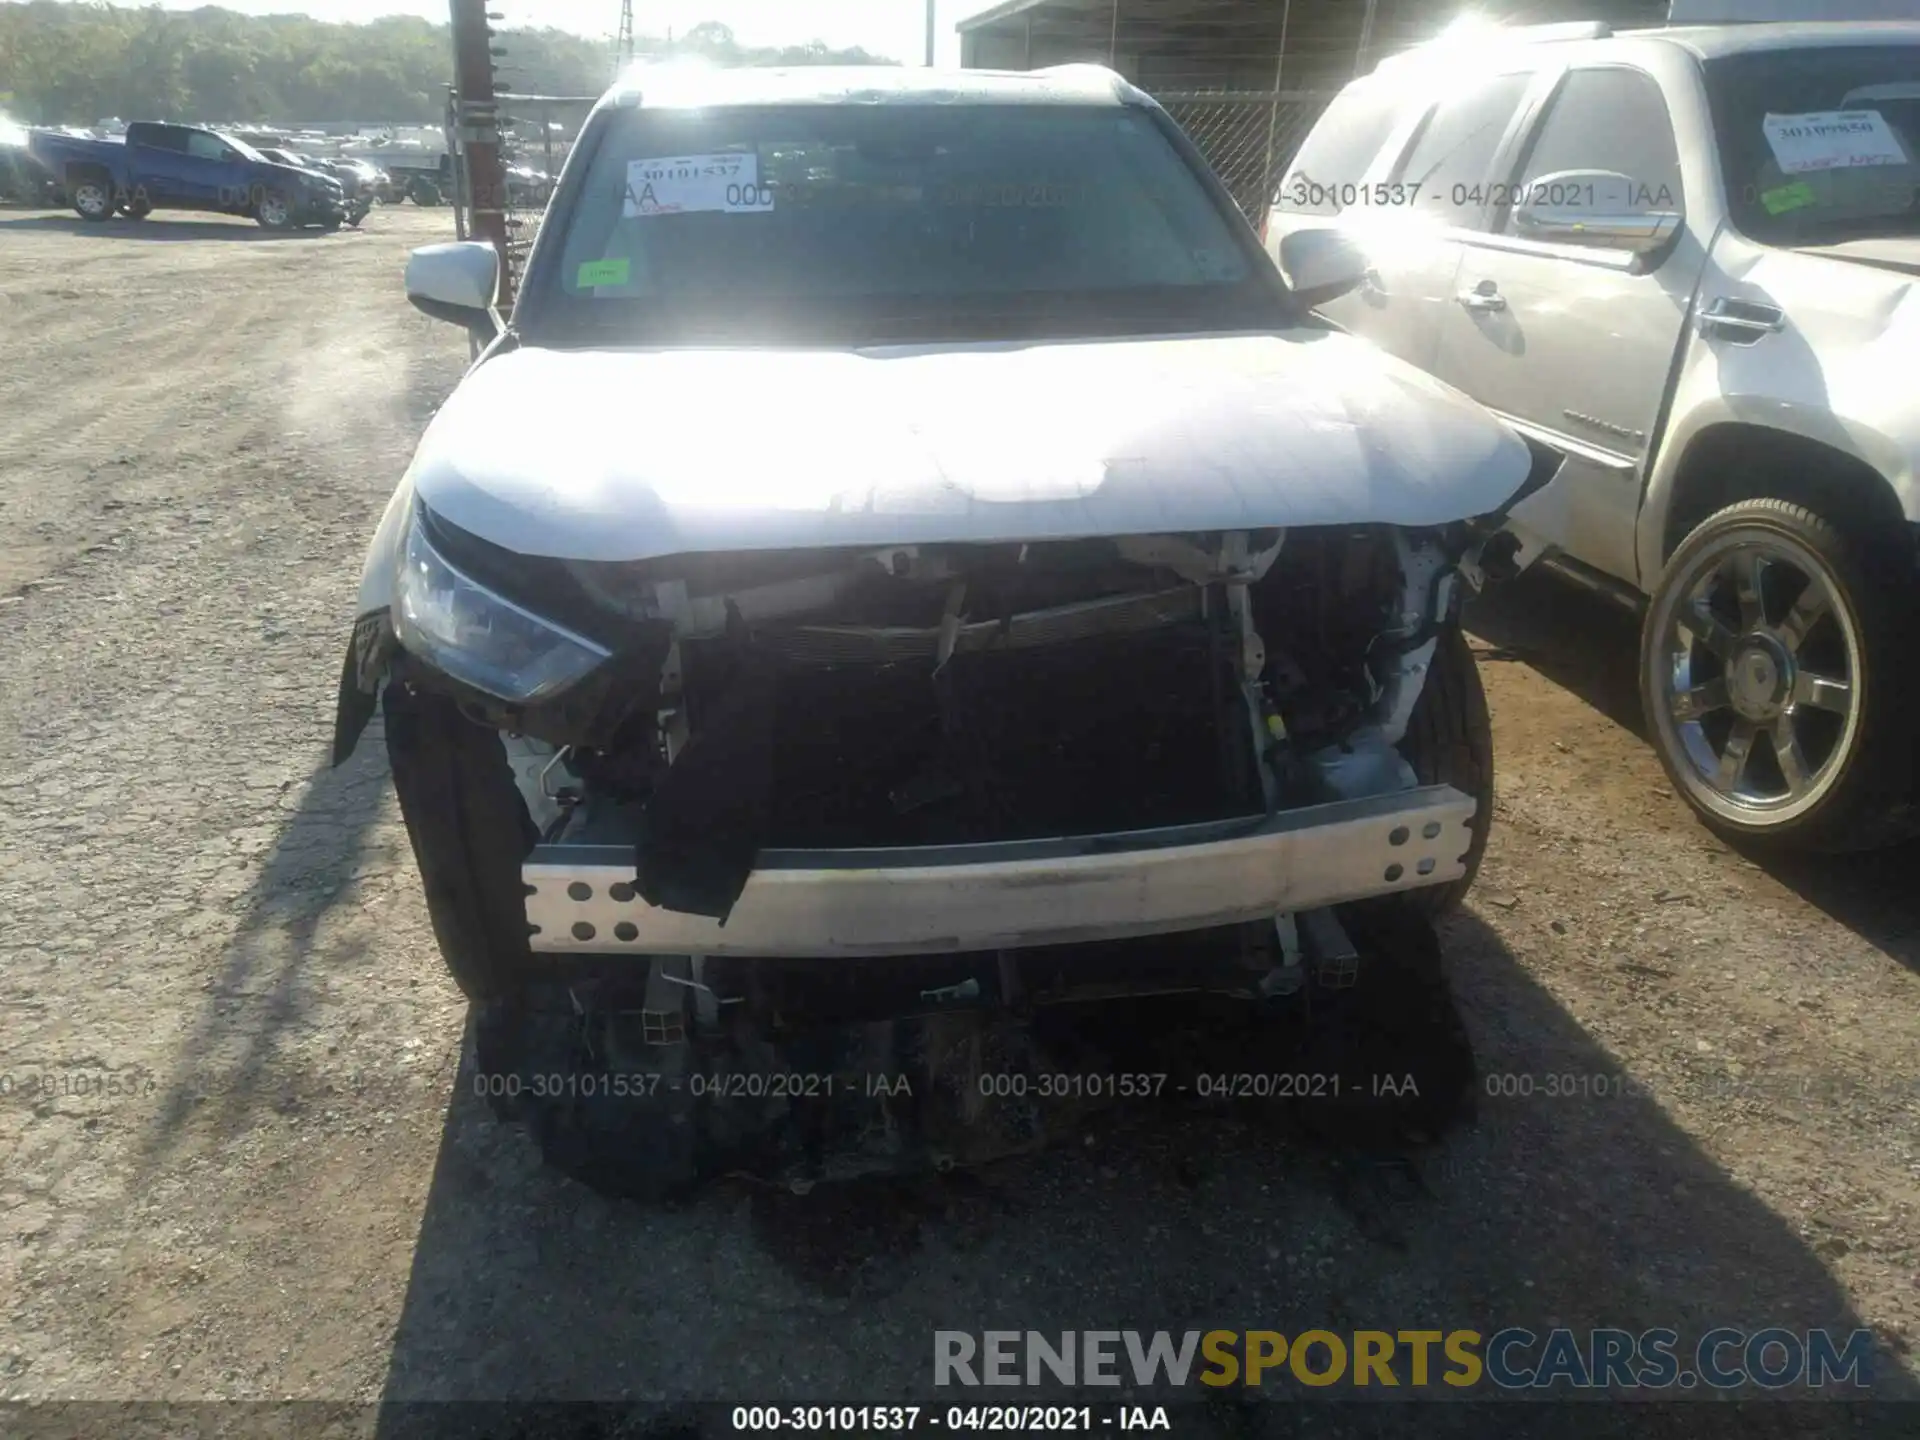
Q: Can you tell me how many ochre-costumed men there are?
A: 0